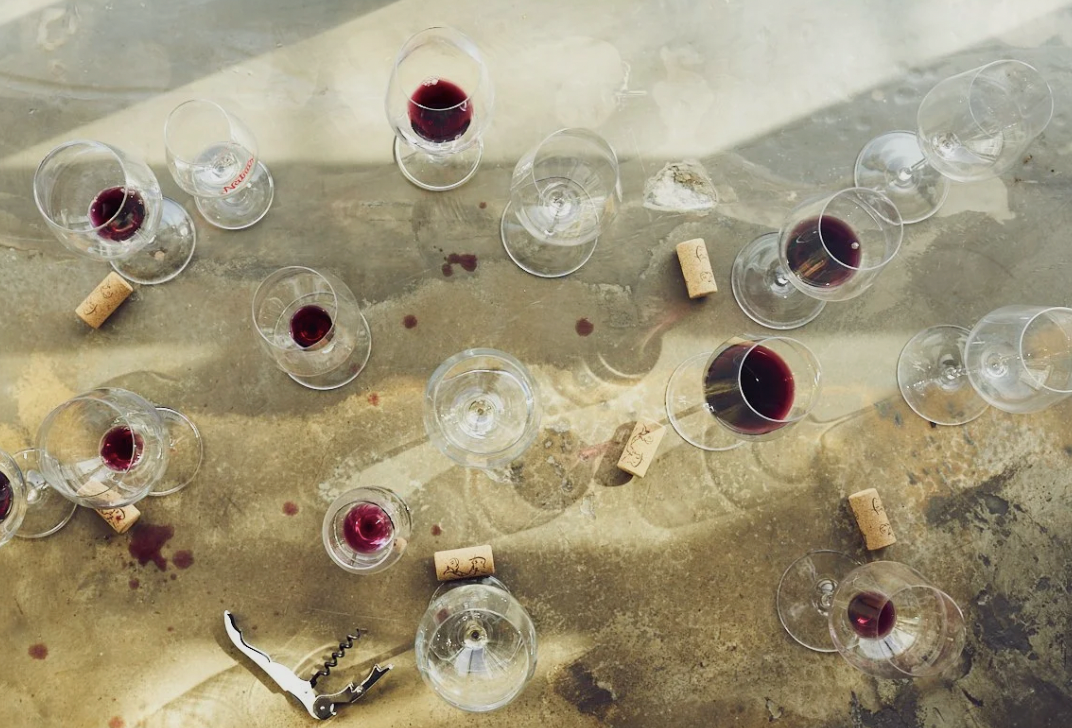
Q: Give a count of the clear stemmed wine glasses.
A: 15